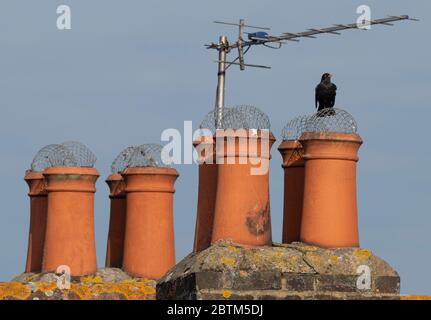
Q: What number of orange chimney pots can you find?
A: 8